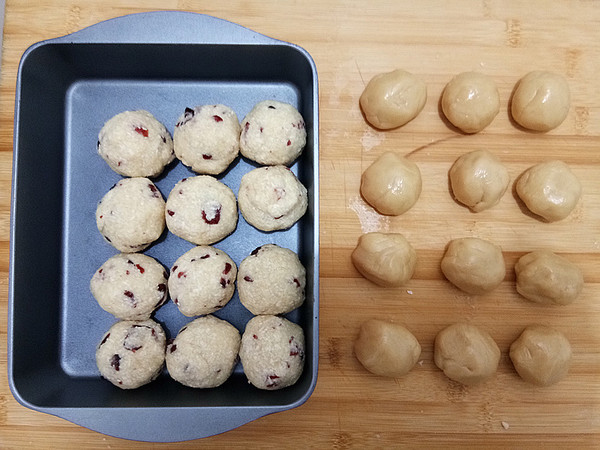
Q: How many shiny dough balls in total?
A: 12